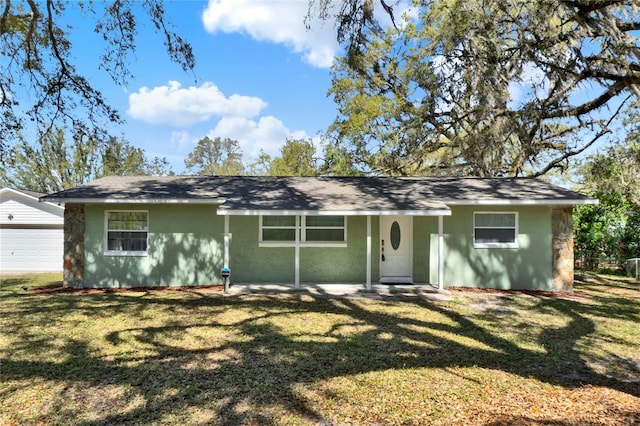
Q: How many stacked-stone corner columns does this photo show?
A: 2